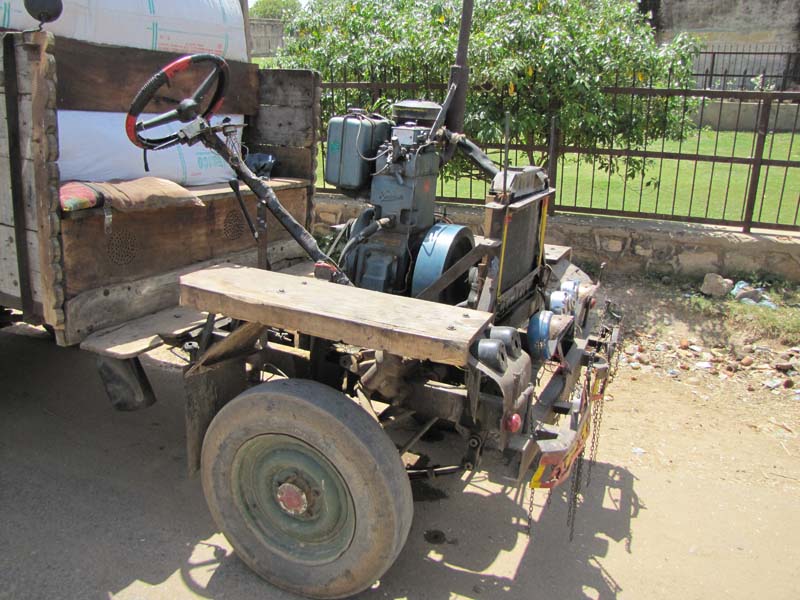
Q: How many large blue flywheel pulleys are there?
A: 1